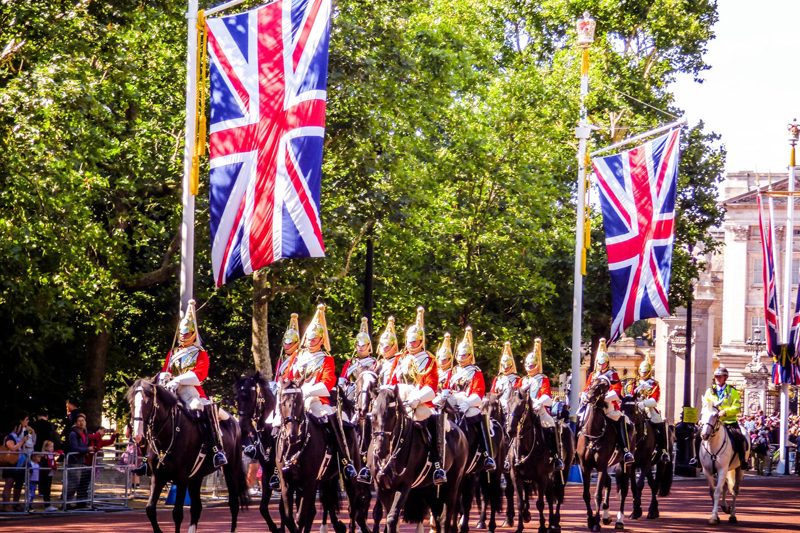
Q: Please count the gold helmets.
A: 12